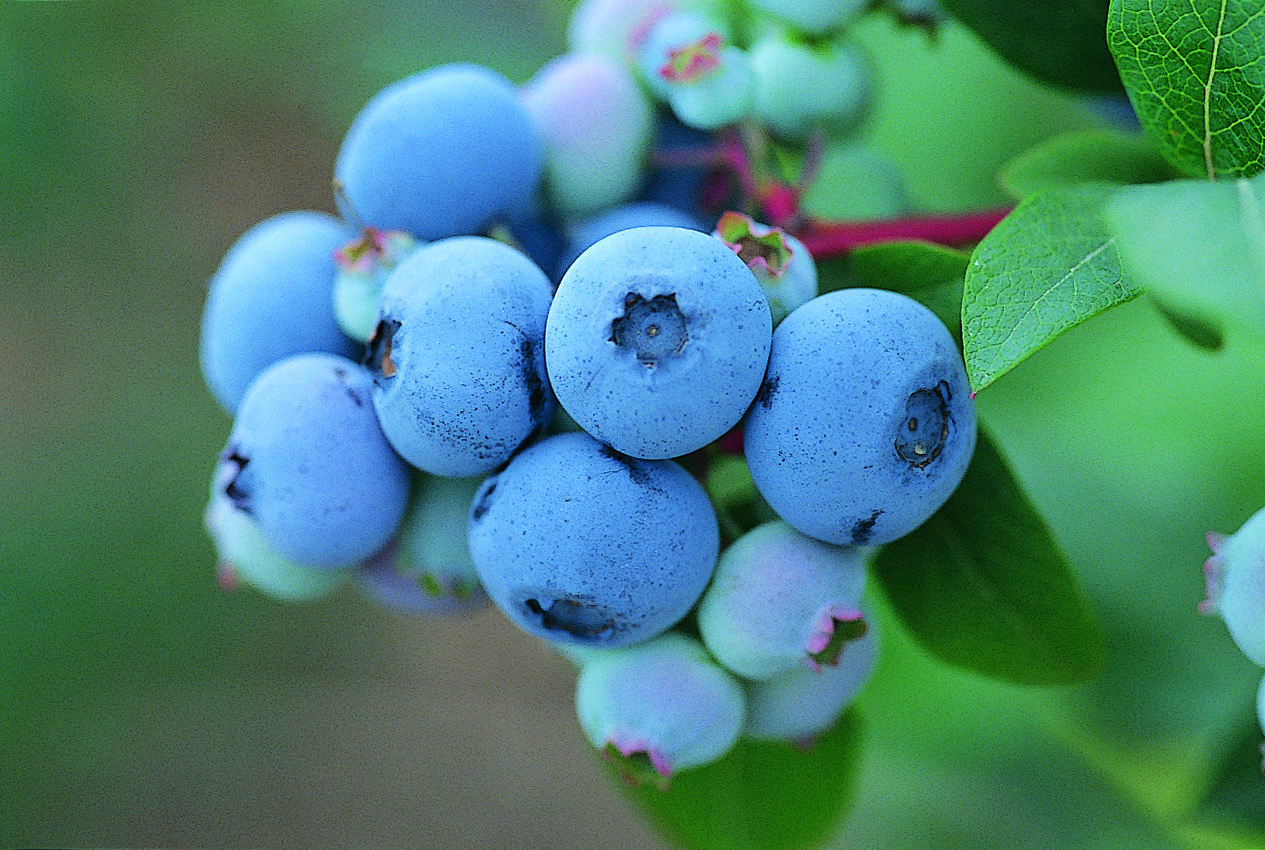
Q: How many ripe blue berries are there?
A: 7